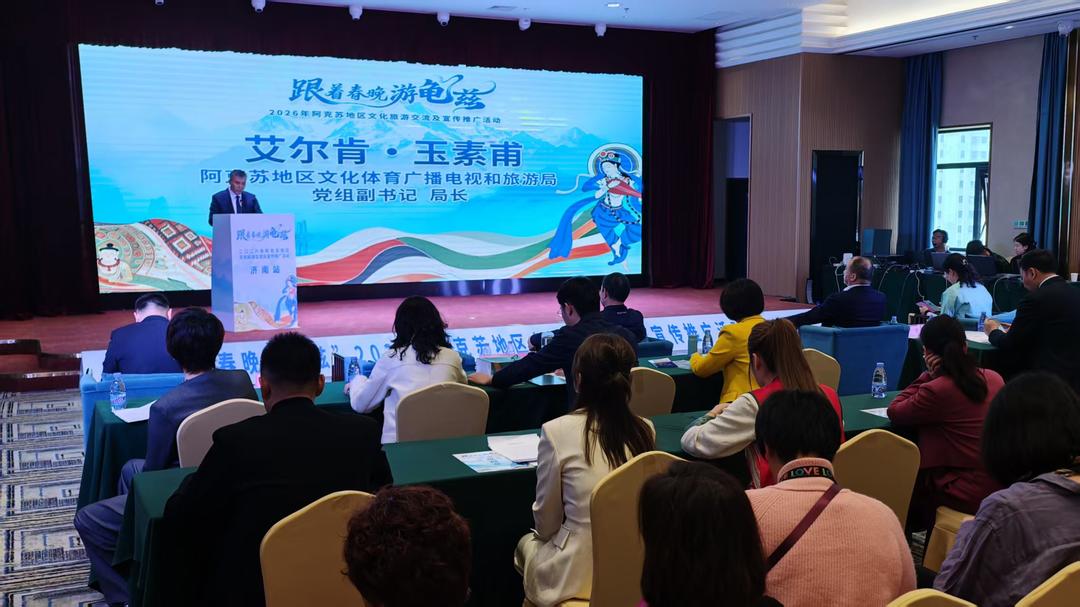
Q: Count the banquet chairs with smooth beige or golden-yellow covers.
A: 10